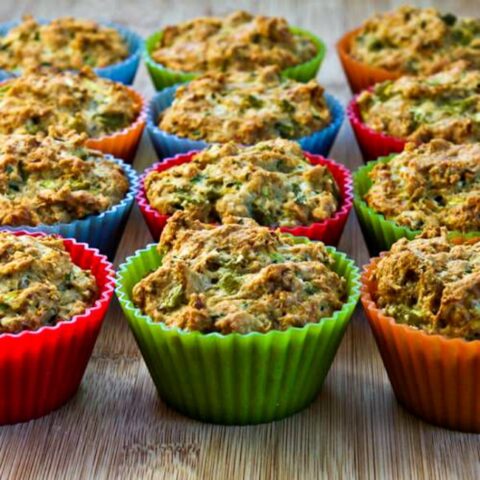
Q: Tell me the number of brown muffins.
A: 12